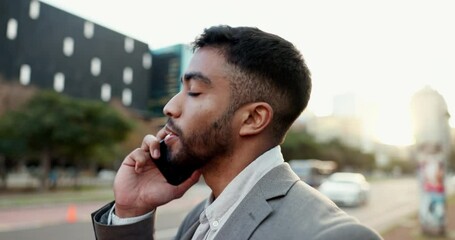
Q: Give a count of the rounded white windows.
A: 12